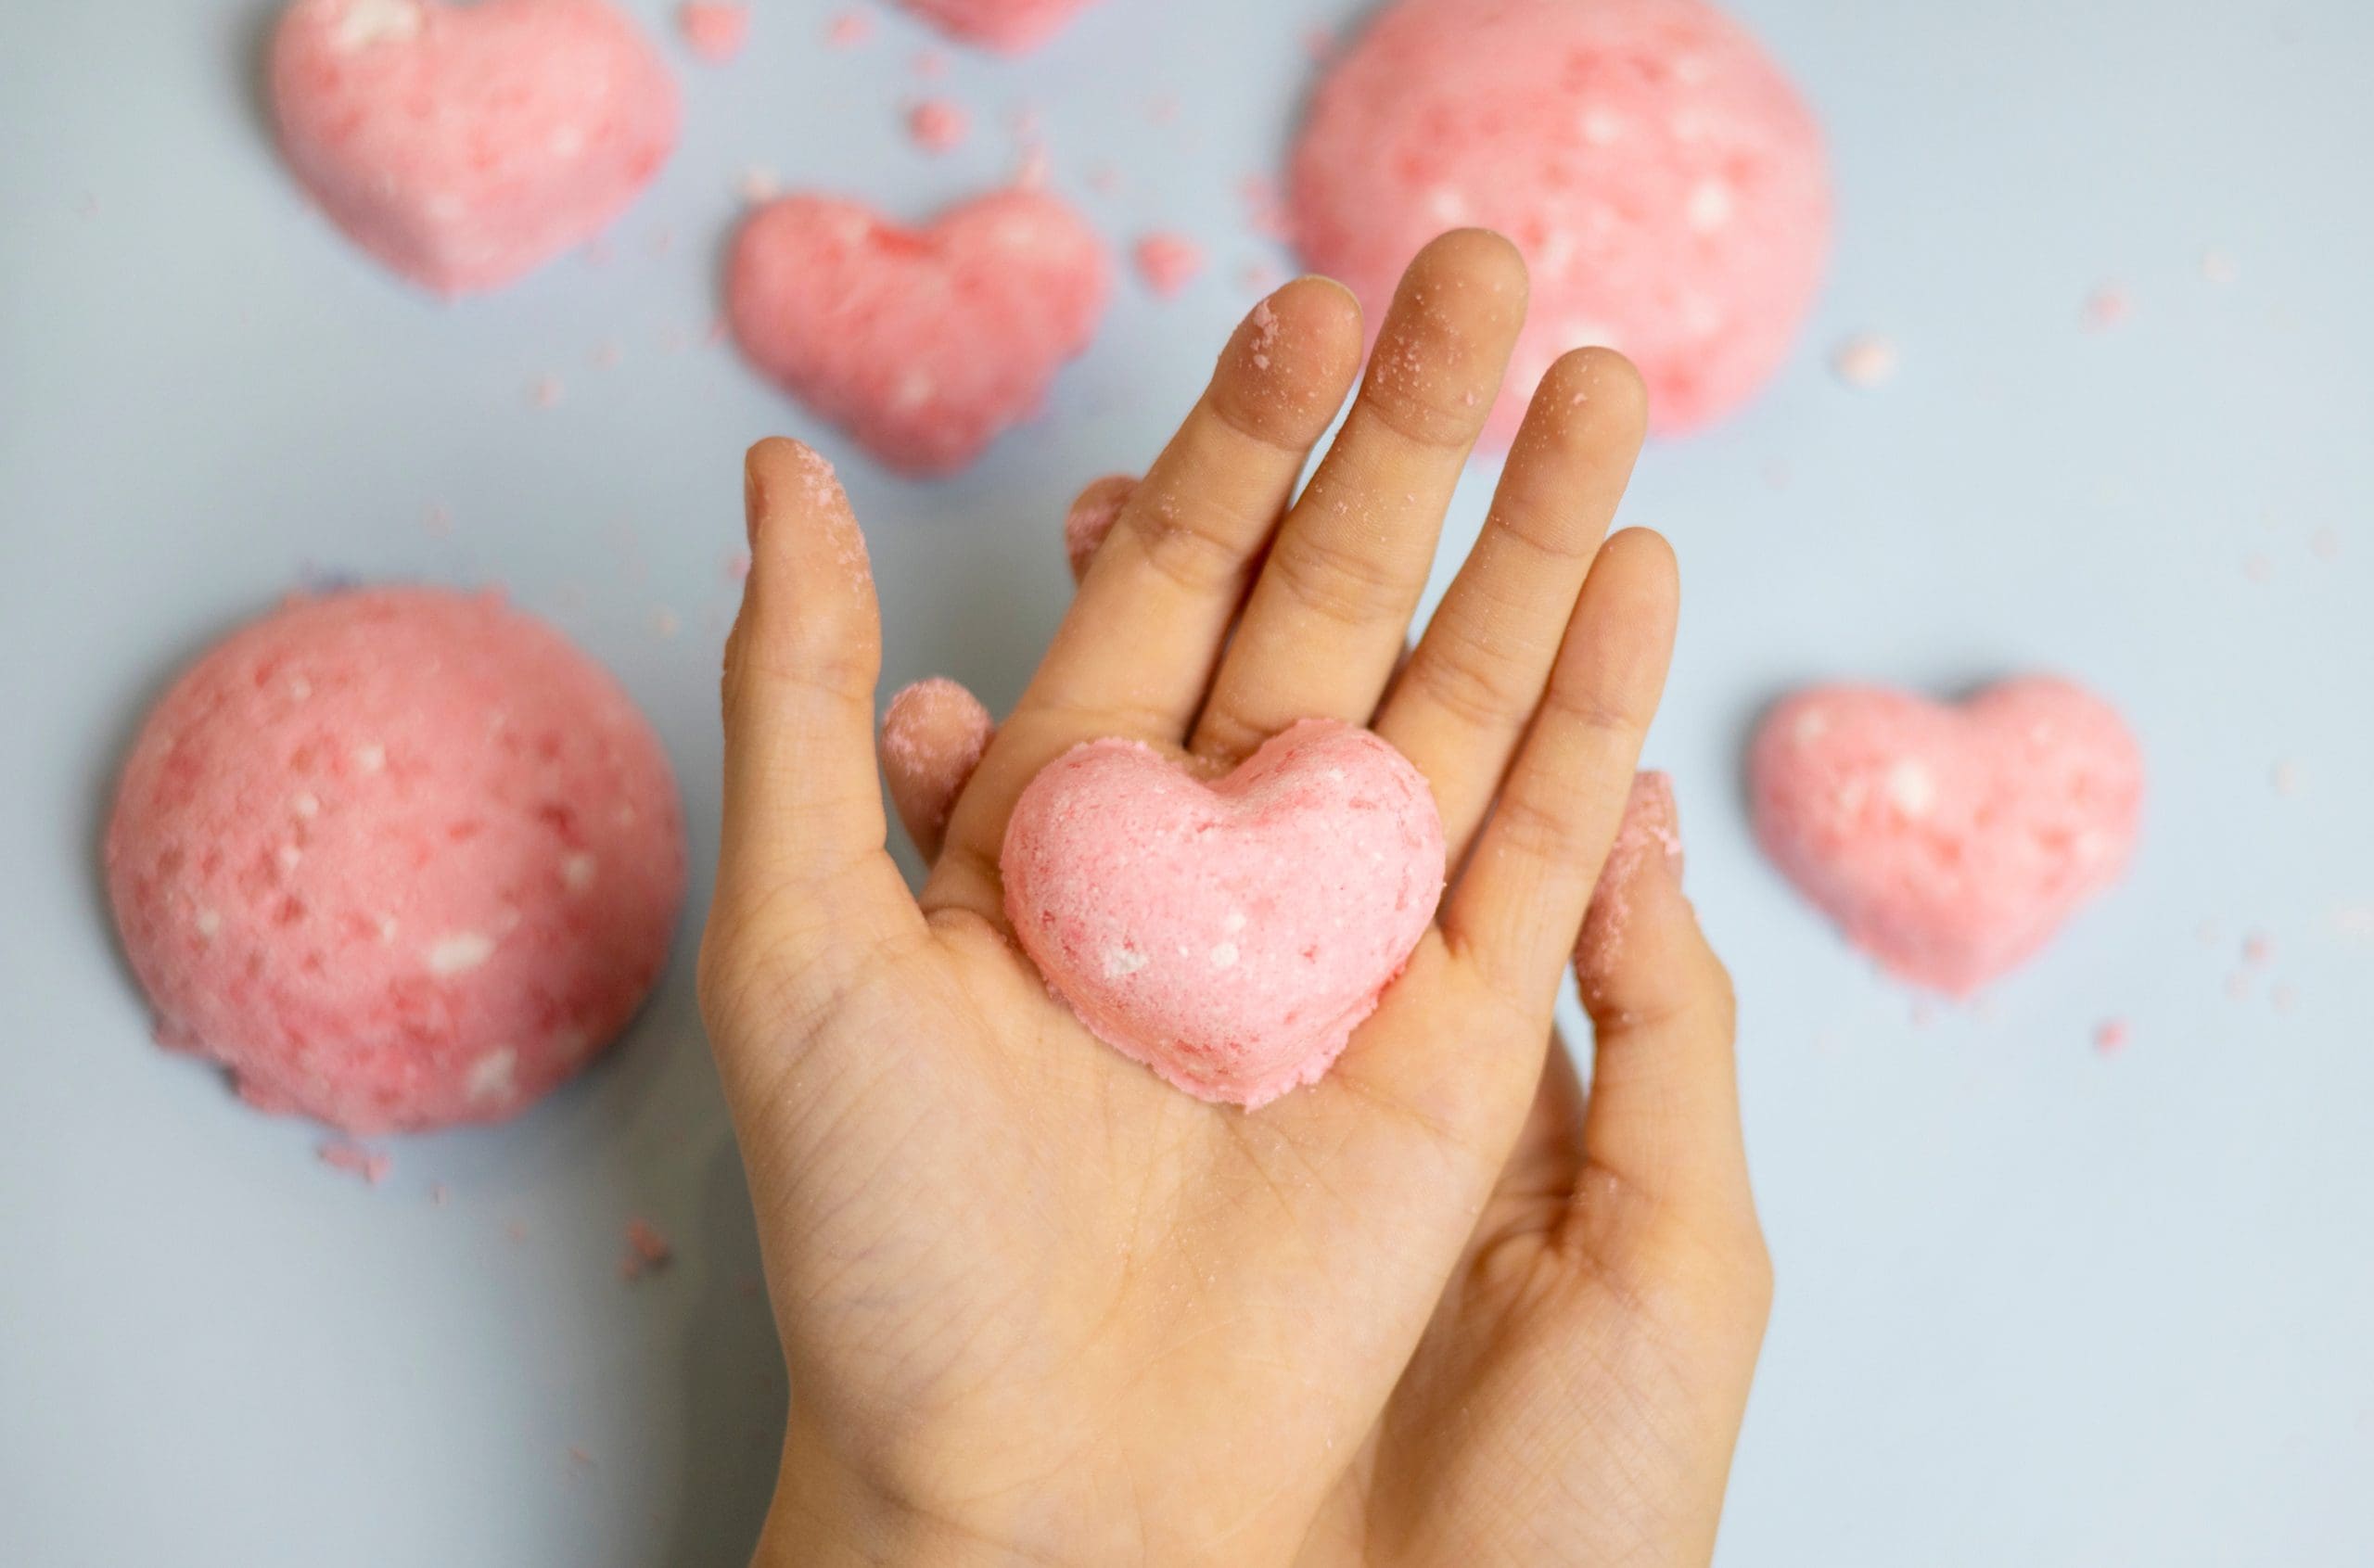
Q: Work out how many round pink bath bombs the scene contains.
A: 2